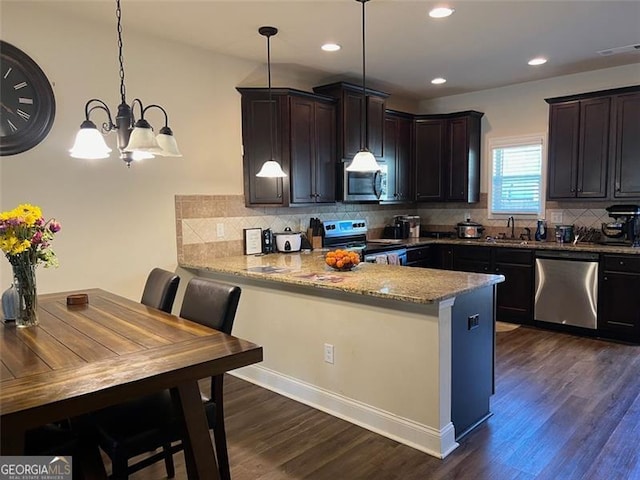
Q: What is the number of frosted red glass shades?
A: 0